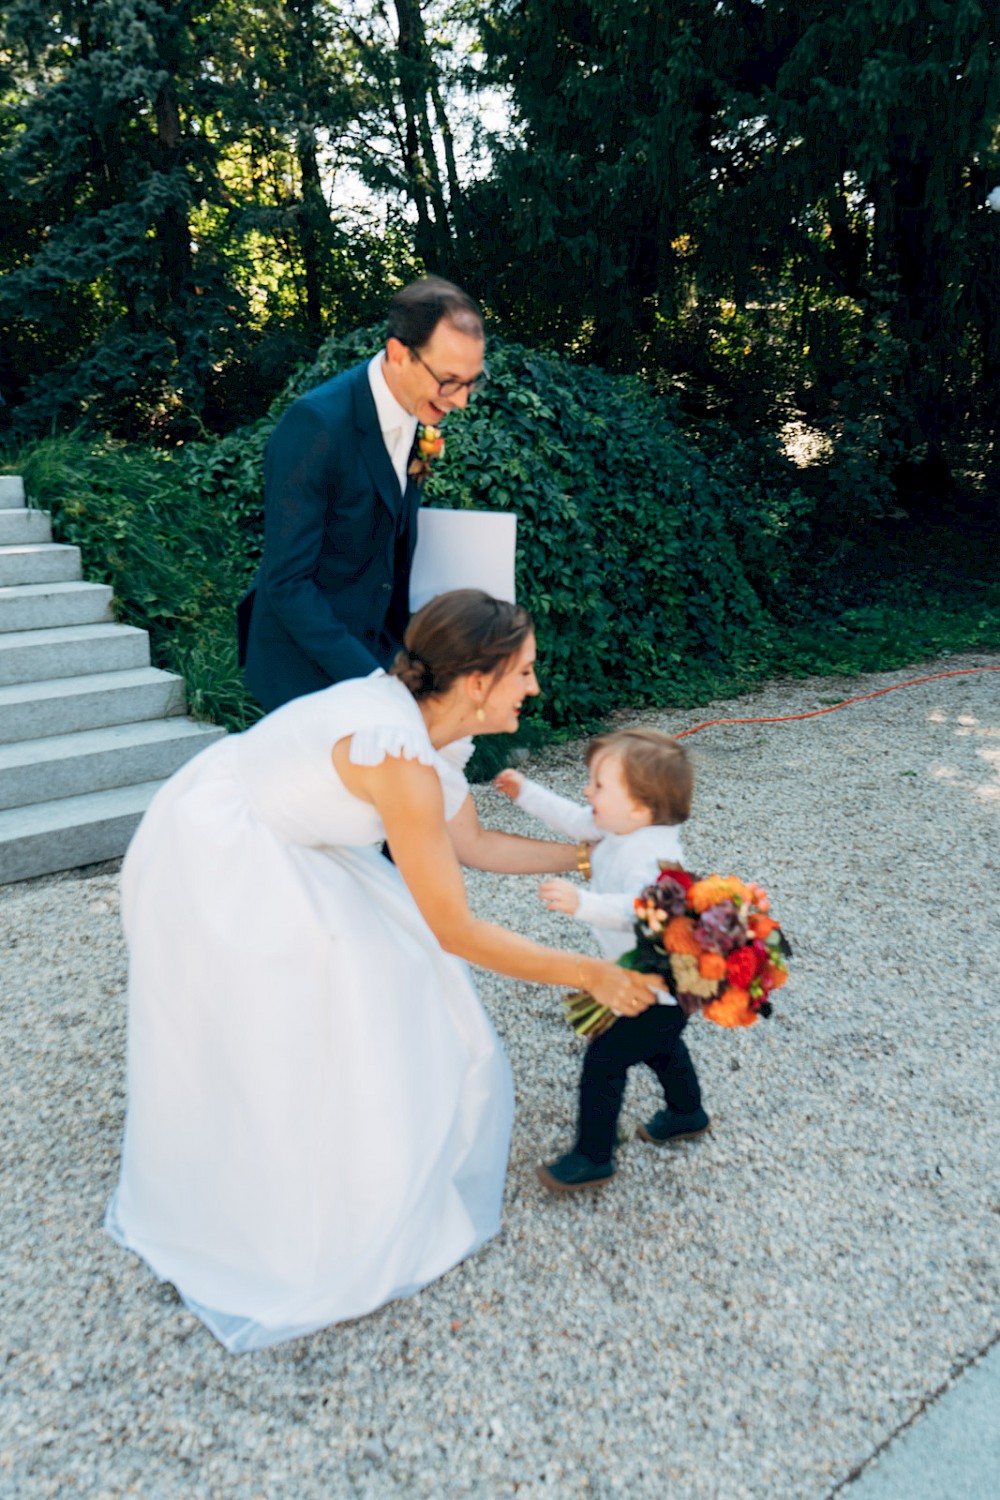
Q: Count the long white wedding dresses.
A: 1